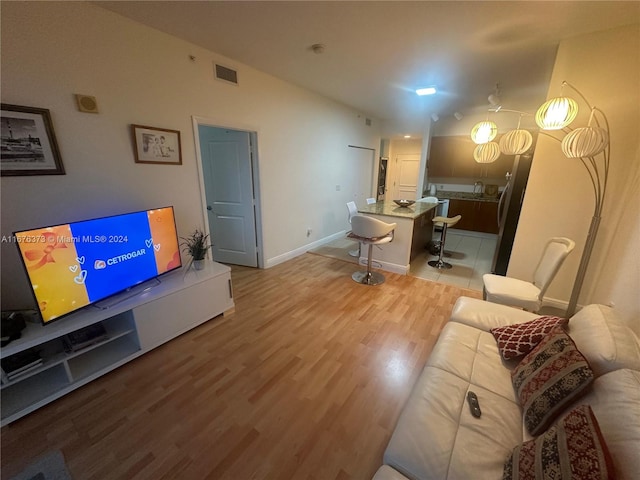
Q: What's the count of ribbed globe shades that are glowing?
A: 2